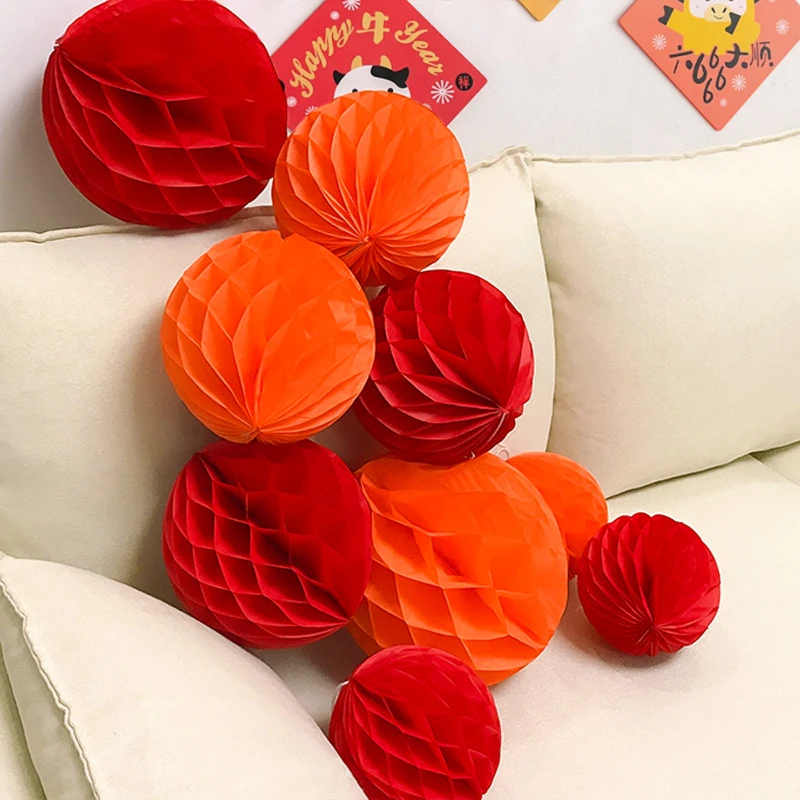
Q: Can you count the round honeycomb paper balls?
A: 9